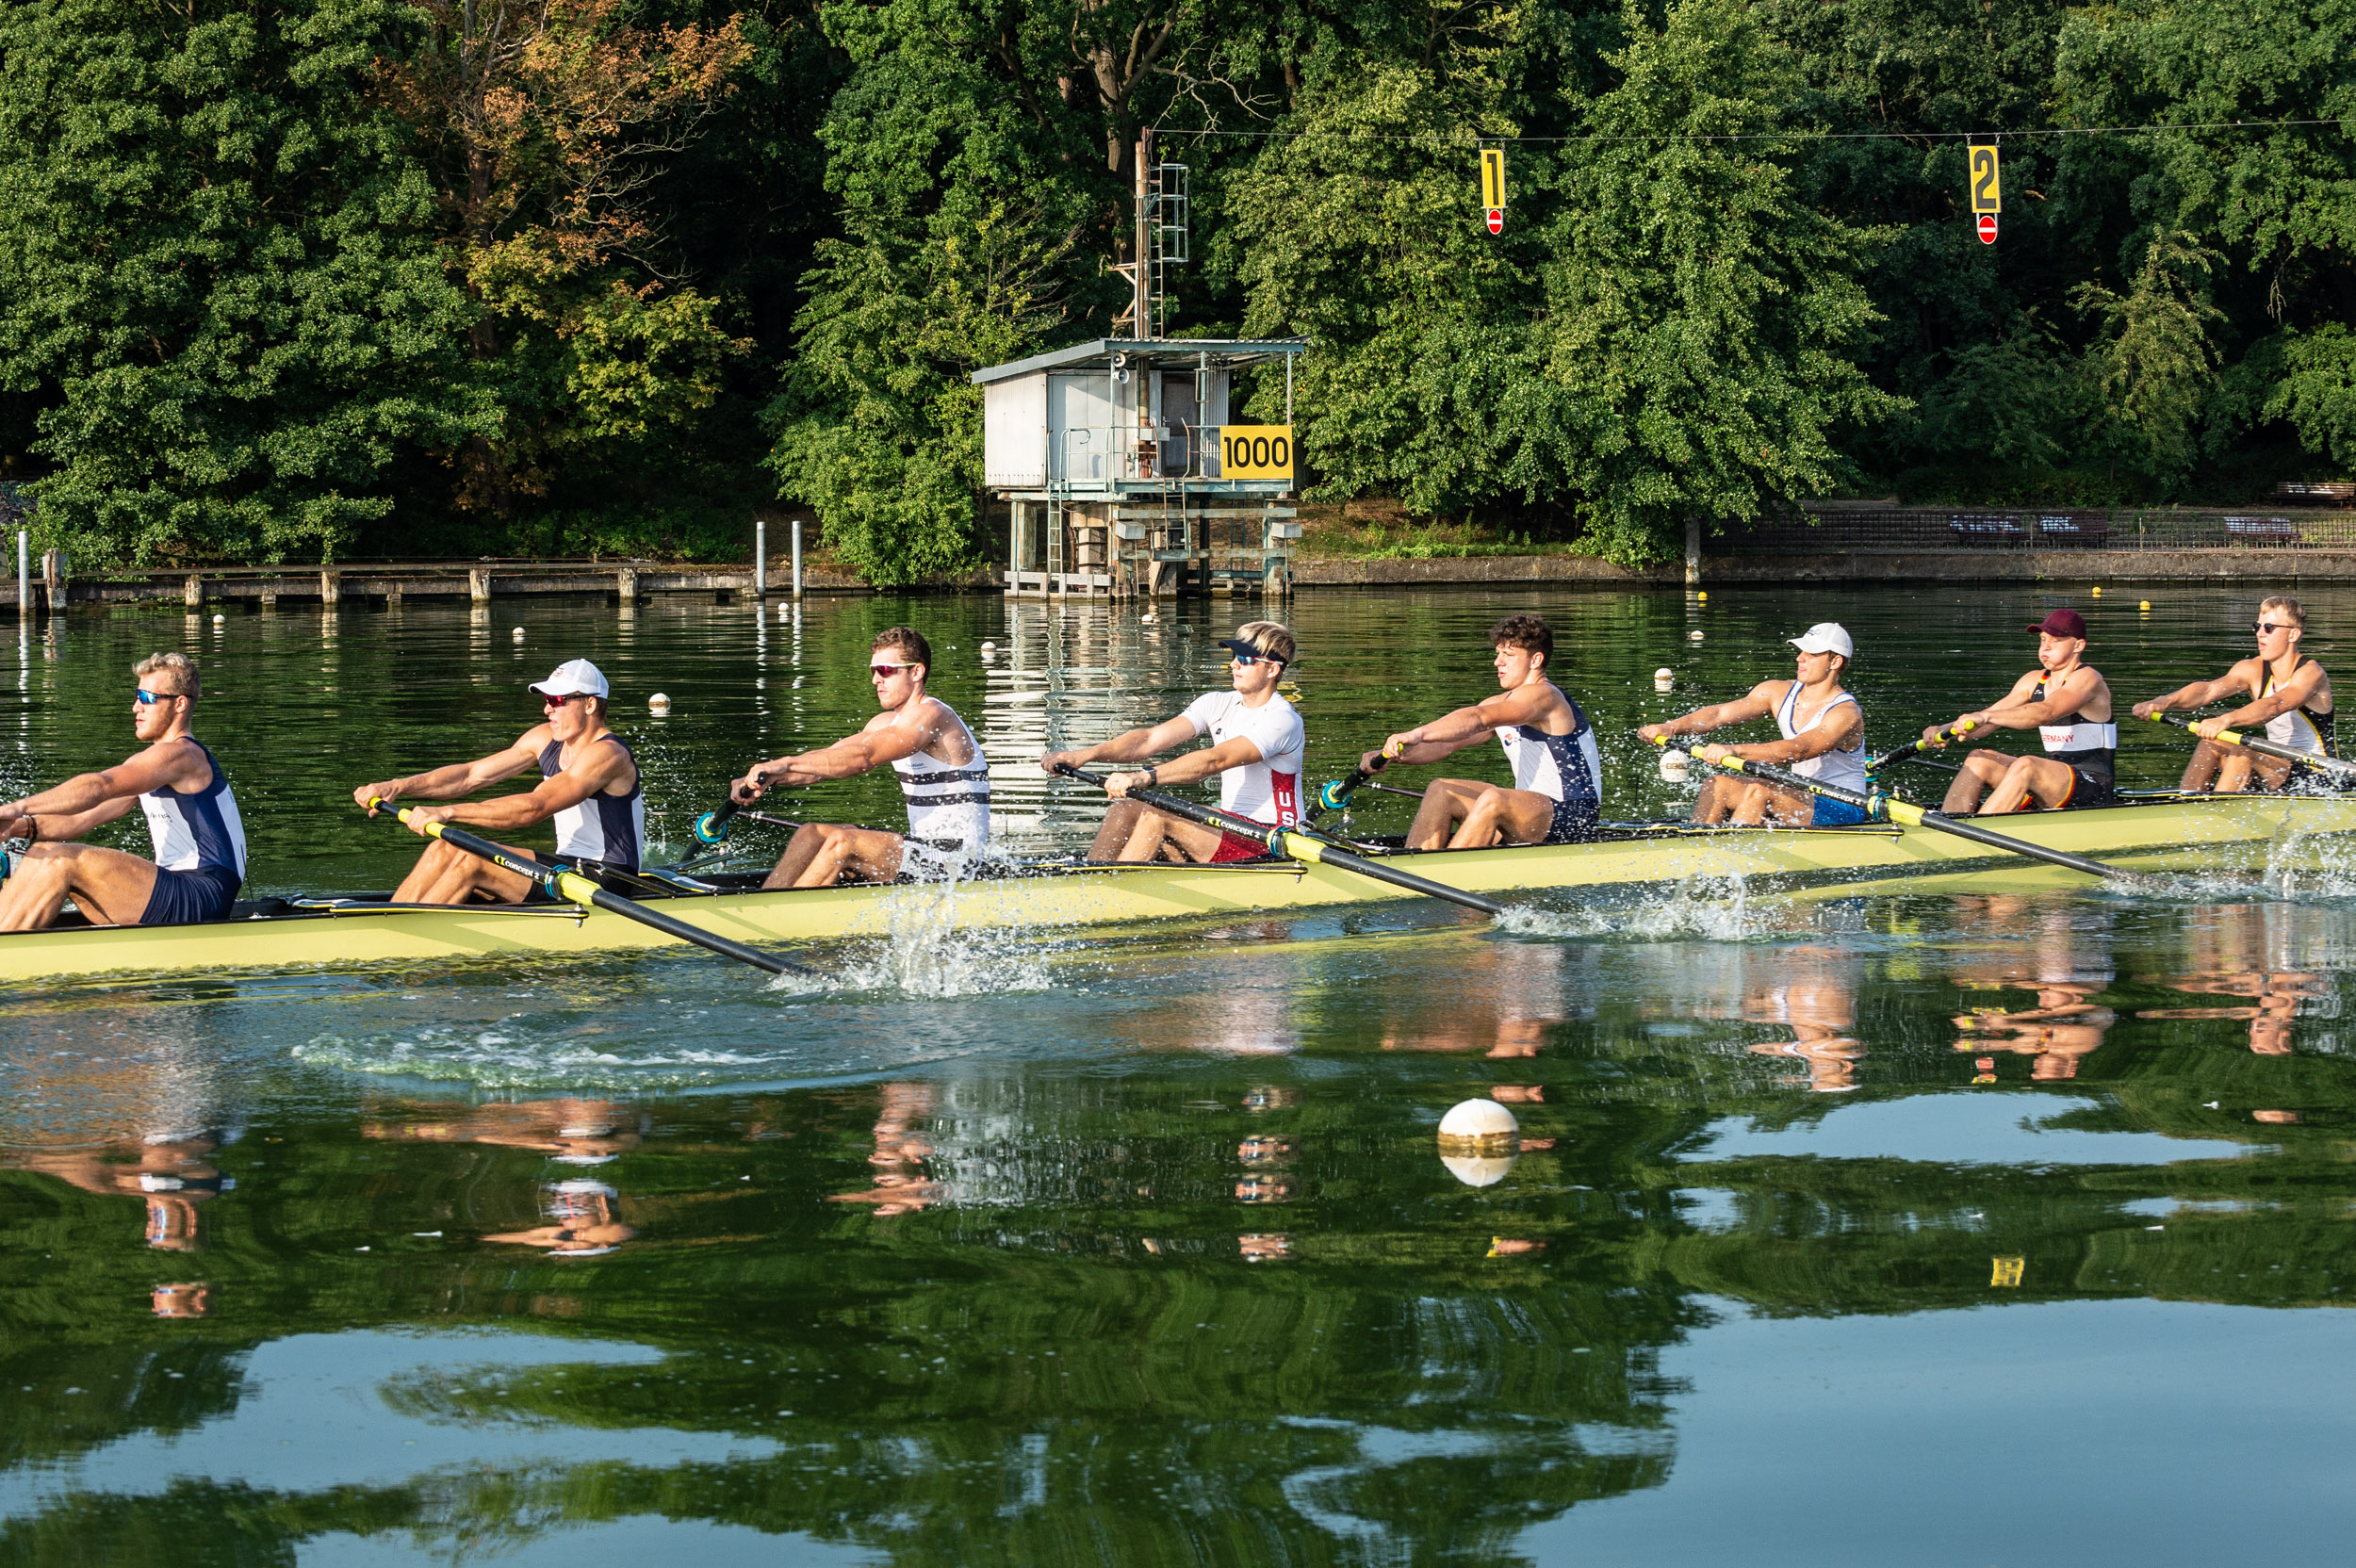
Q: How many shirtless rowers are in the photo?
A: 0